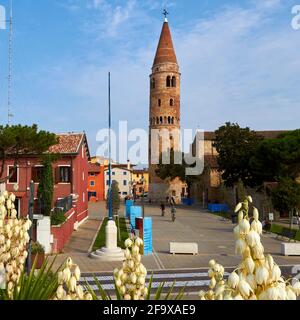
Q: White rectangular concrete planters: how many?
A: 2